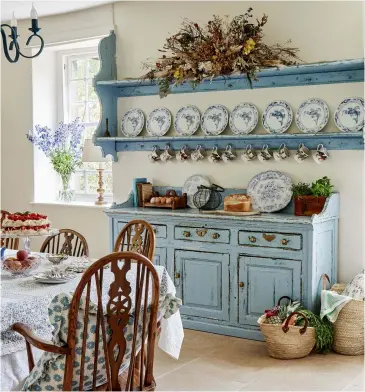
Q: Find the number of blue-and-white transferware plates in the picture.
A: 10